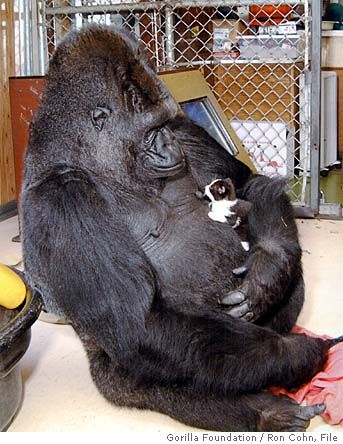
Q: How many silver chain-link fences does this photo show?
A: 1